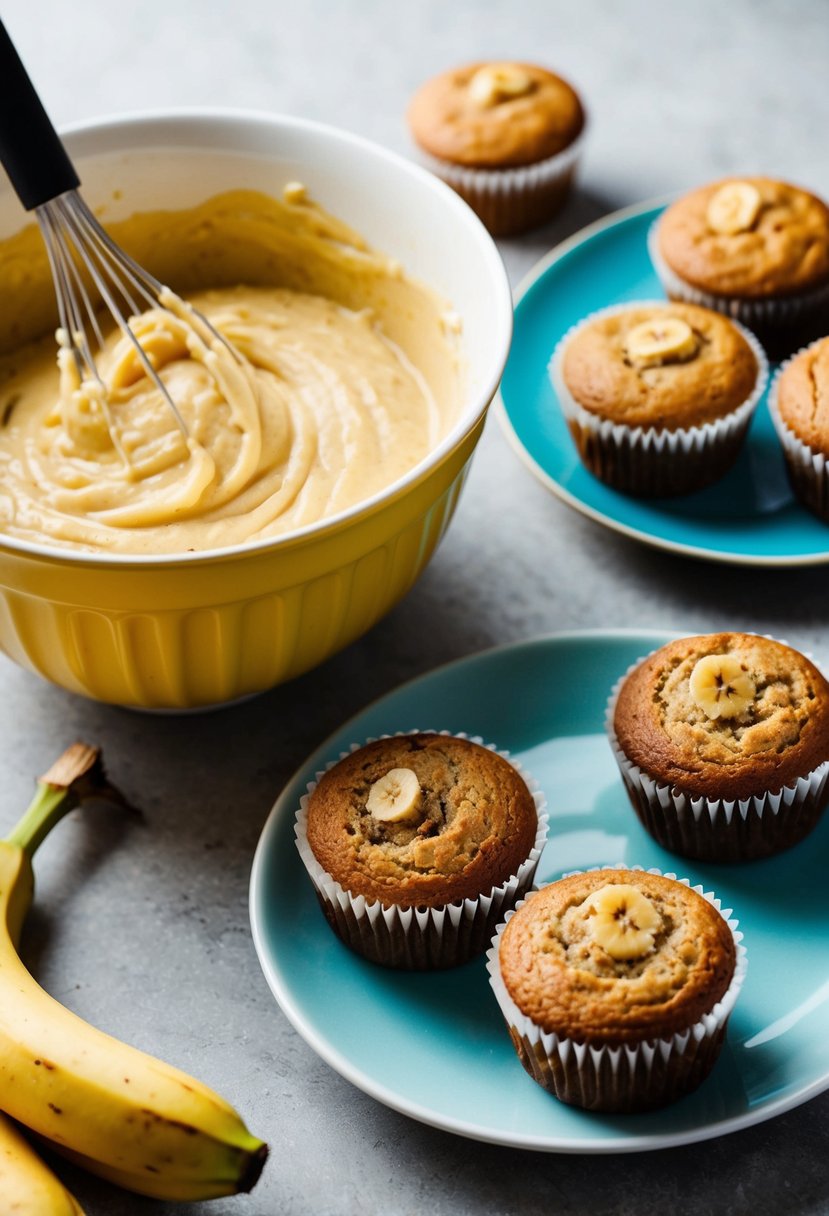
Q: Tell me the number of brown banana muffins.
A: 7